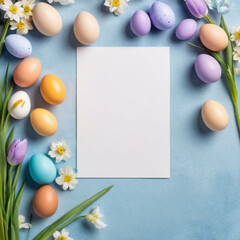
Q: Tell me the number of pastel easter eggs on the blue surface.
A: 15